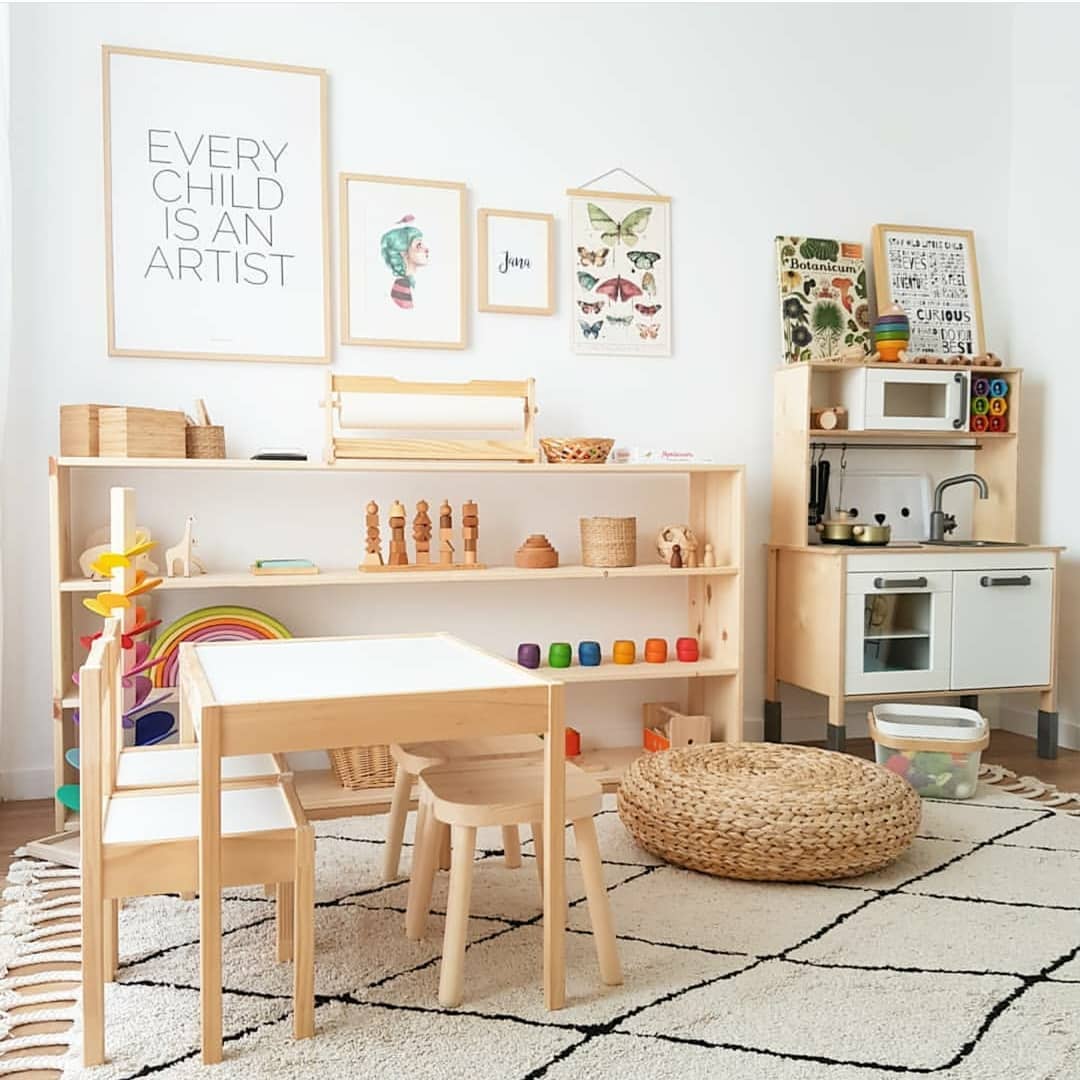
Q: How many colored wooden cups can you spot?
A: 6